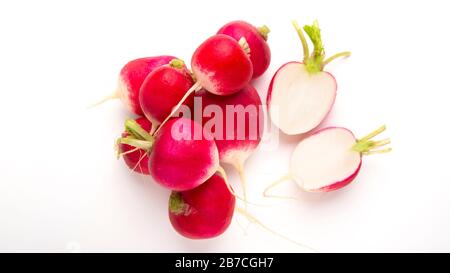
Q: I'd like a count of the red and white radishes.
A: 10